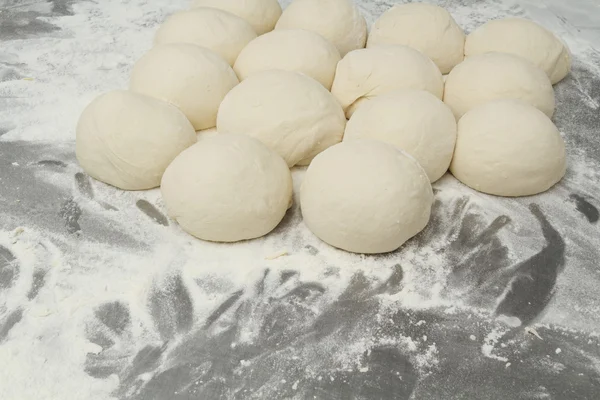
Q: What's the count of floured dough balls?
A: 15